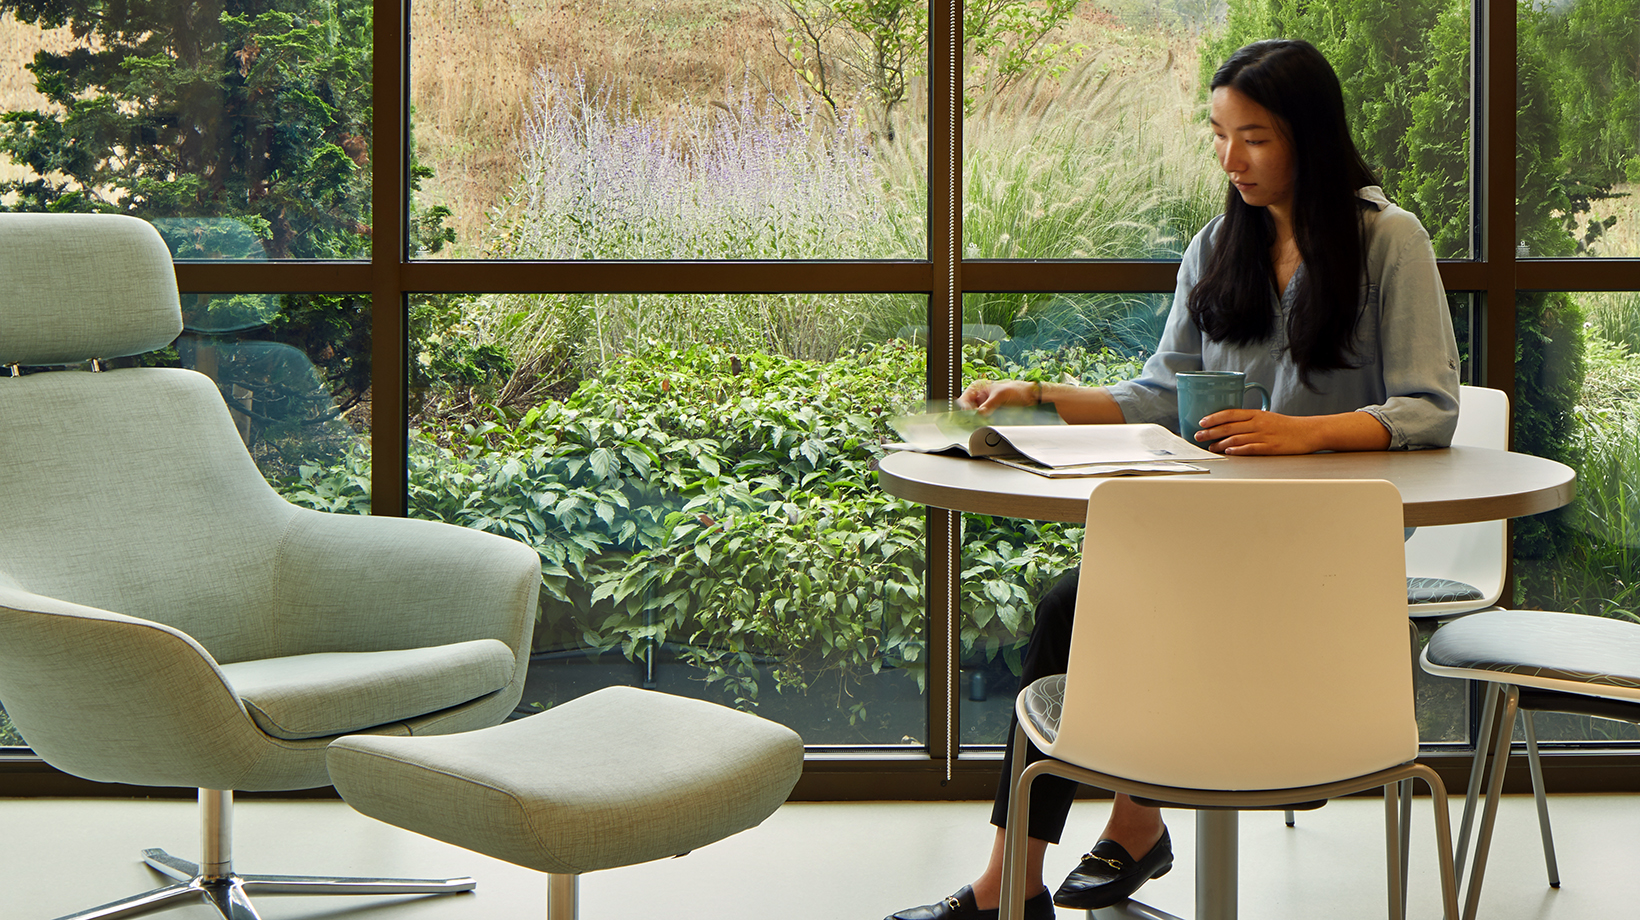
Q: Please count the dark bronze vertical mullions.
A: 3